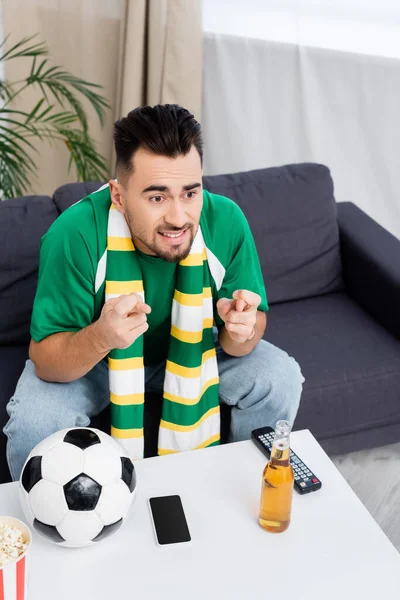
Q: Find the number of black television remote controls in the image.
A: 1